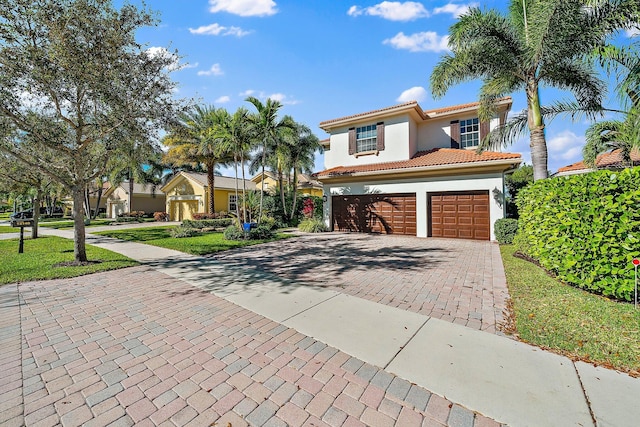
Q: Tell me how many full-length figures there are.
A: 0